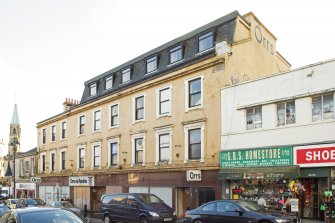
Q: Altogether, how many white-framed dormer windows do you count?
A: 6